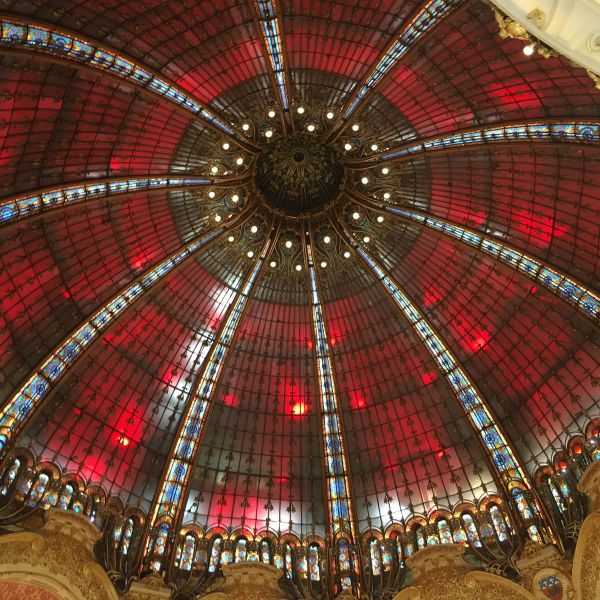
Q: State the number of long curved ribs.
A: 10